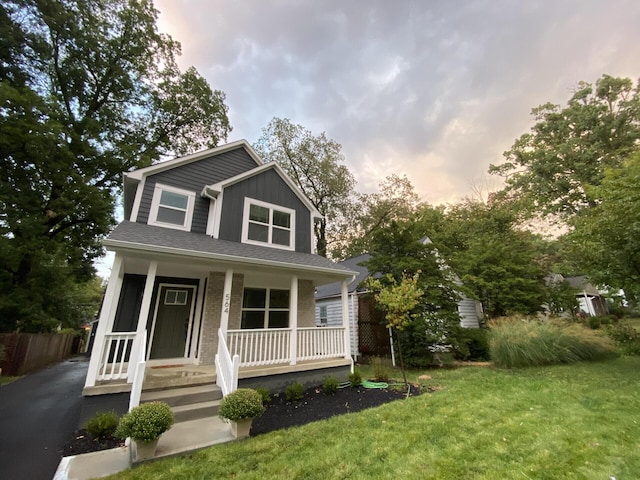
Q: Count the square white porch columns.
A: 5